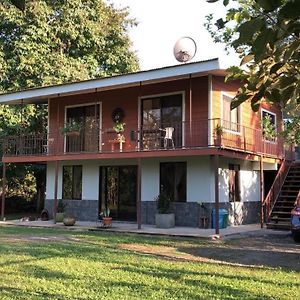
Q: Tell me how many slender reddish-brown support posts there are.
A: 5